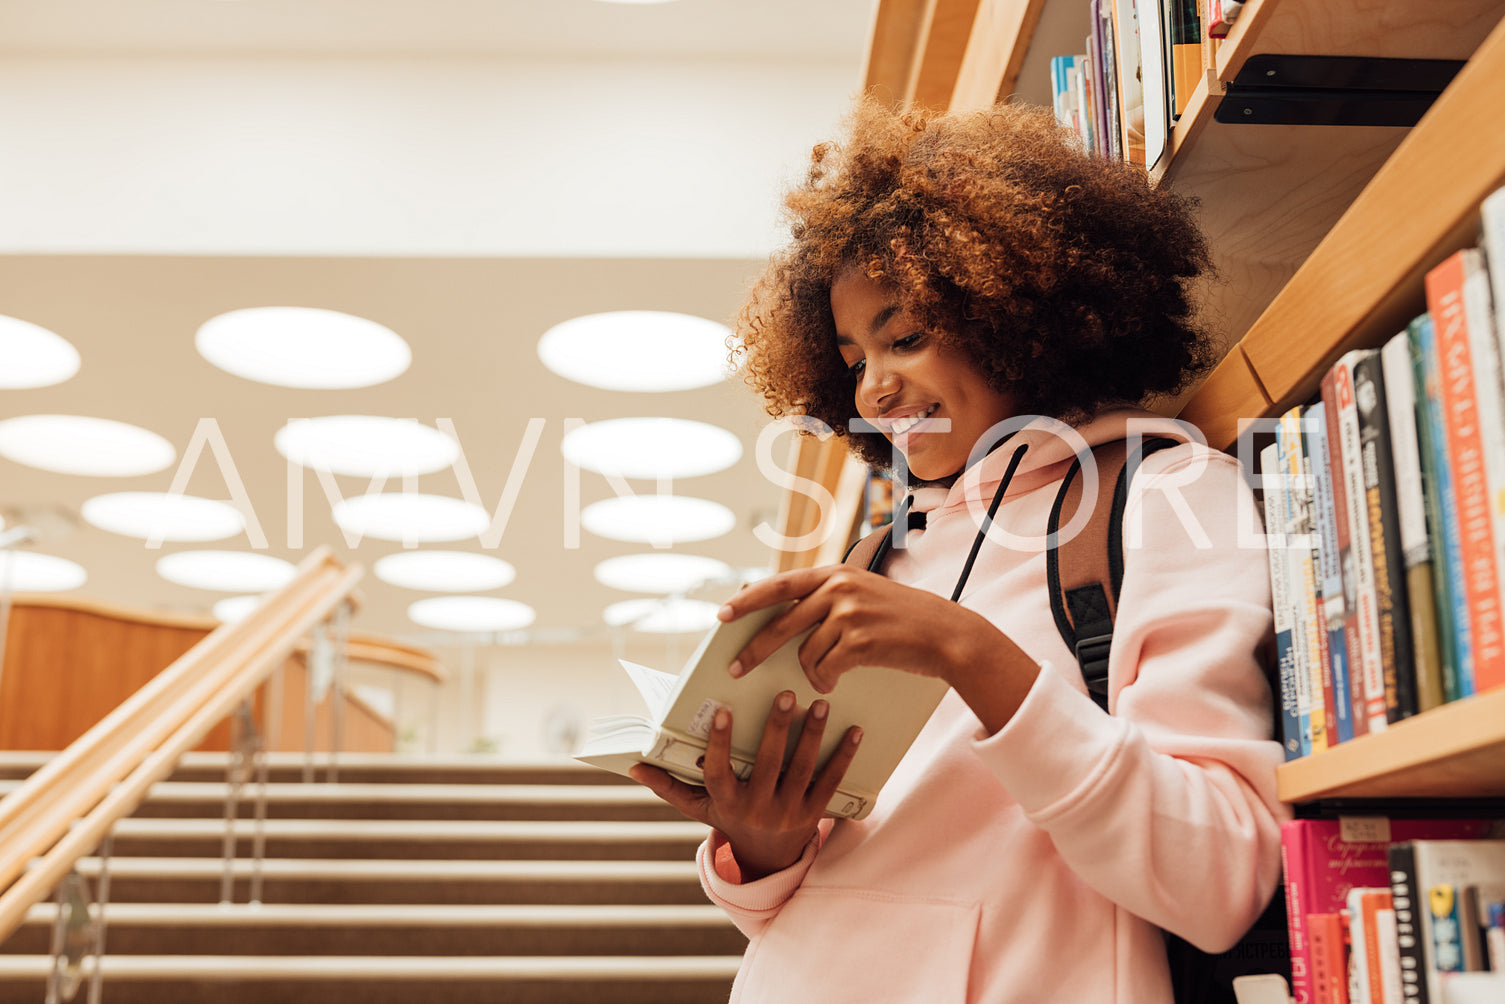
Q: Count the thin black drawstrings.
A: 2